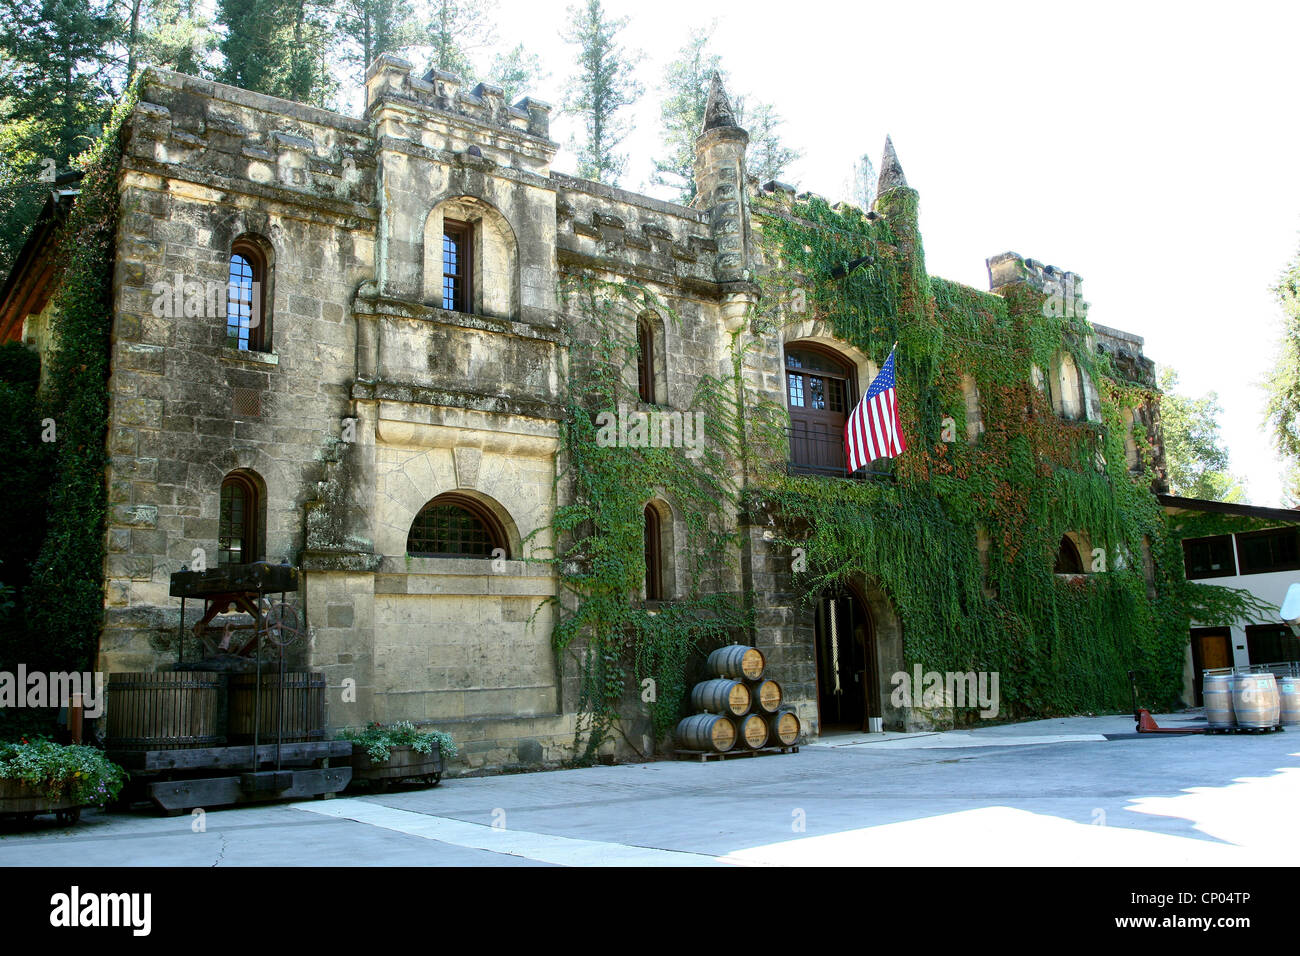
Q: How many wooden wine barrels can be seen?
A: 9